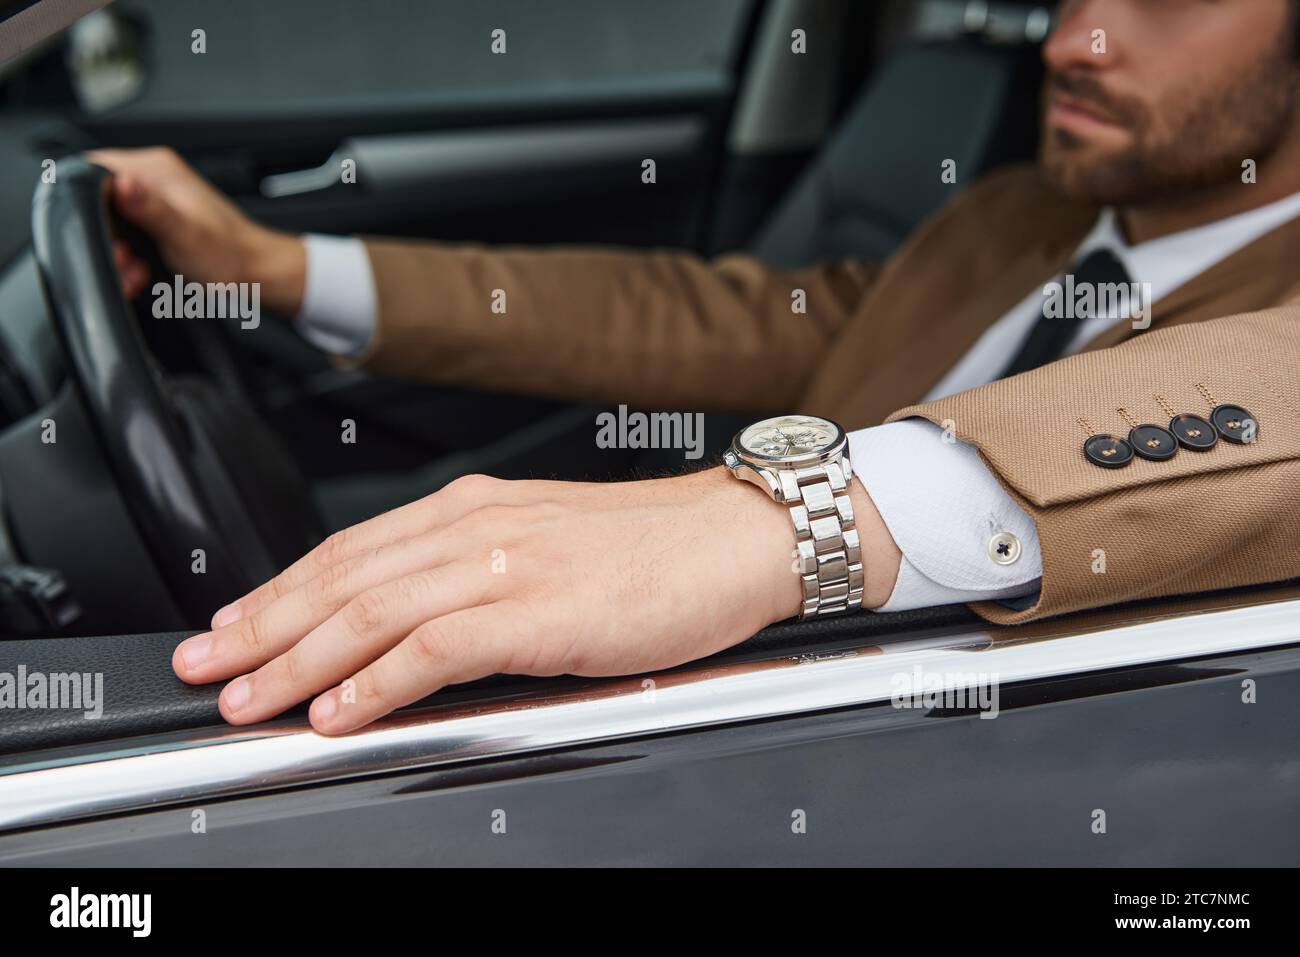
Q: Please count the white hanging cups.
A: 0